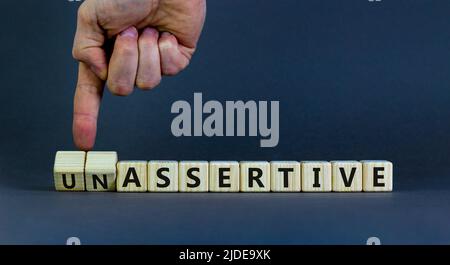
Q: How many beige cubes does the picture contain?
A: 11